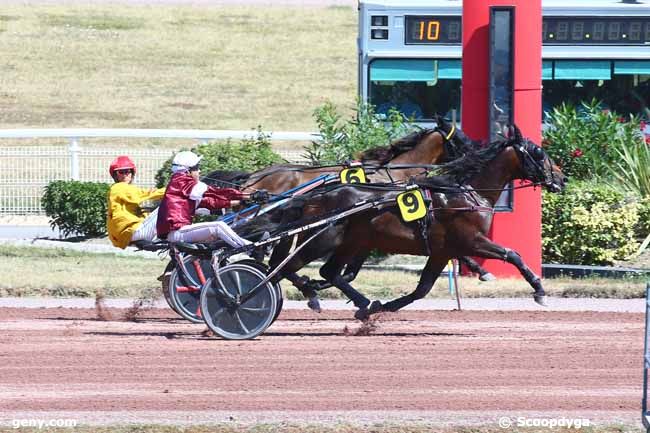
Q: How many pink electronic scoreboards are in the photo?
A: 0